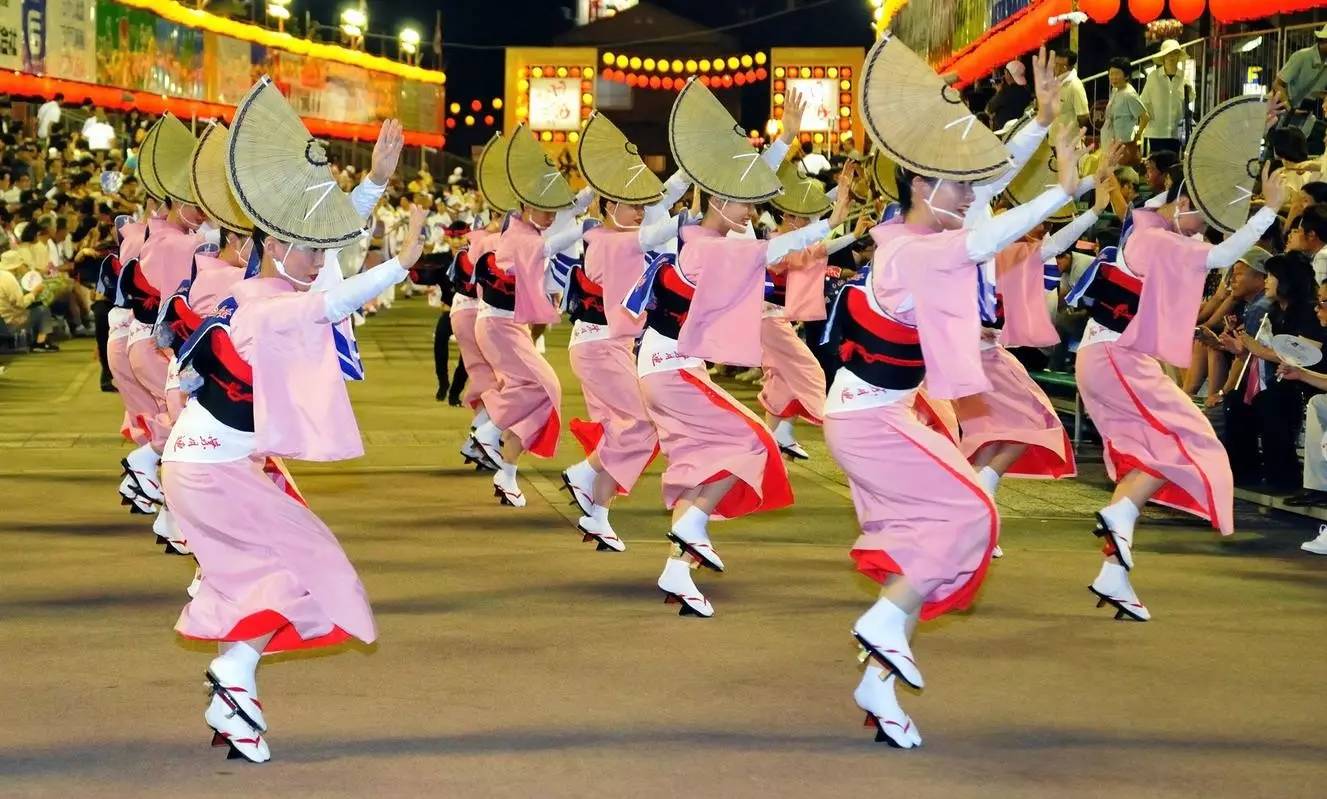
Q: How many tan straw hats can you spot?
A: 13